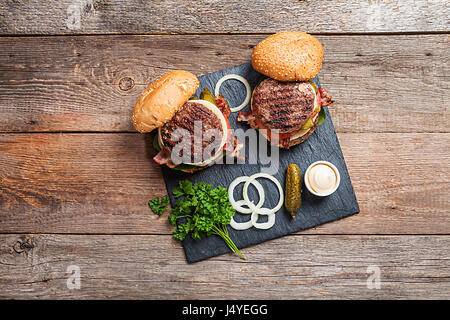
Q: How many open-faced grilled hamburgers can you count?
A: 2